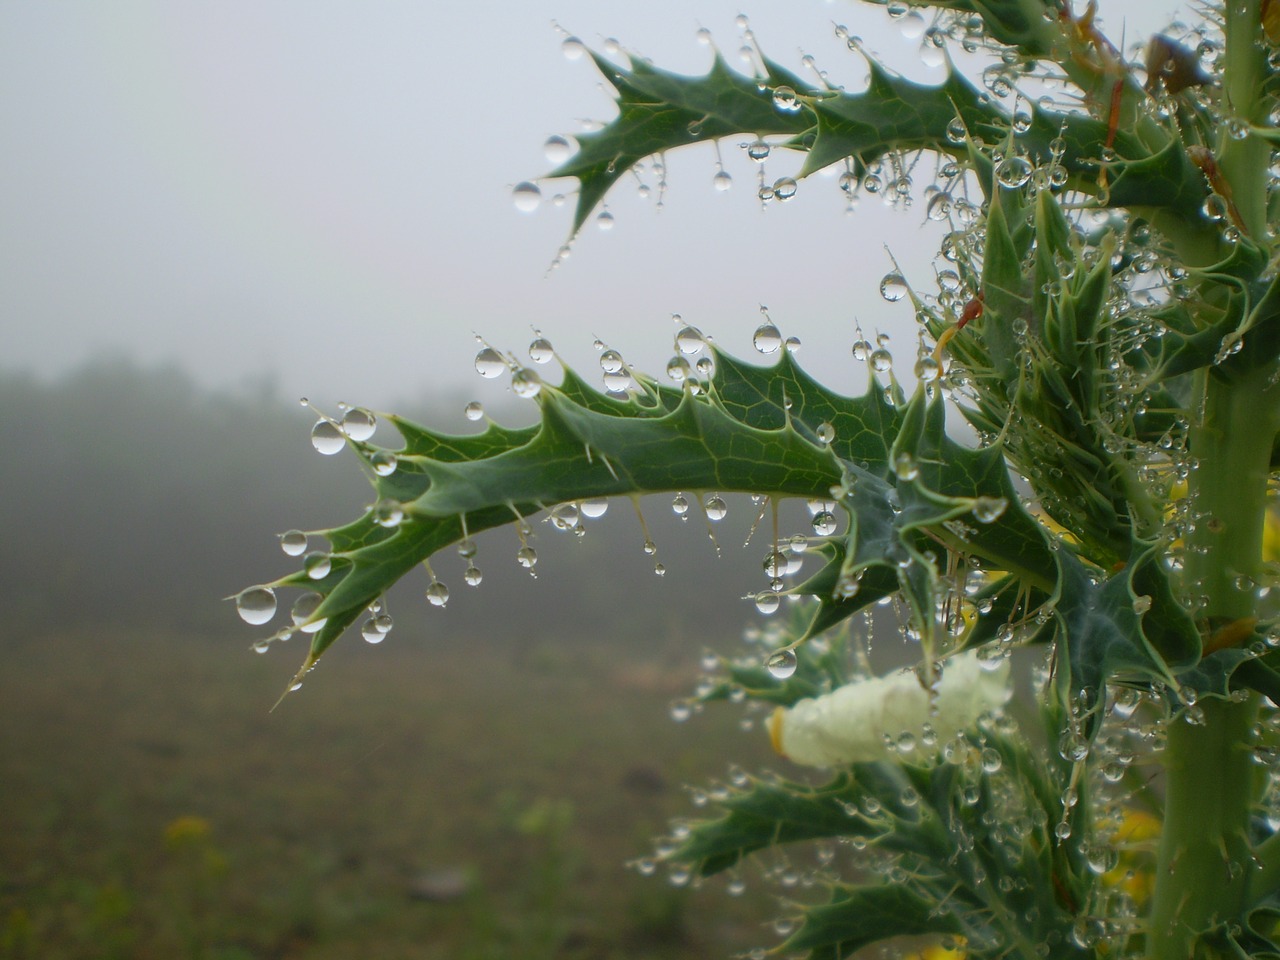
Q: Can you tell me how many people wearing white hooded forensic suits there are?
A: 0